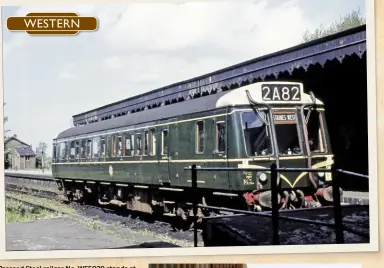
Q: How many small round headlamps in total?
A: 2